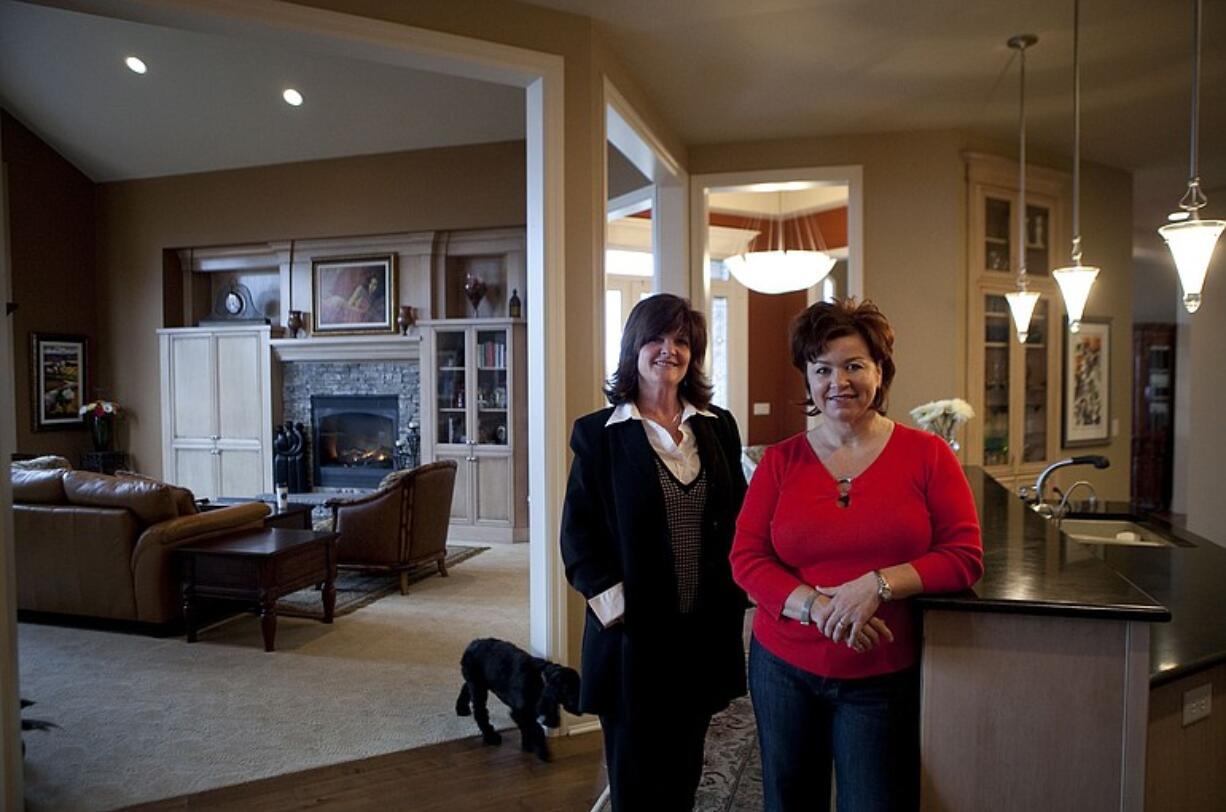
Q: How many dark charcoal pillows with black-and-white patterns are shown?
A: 0